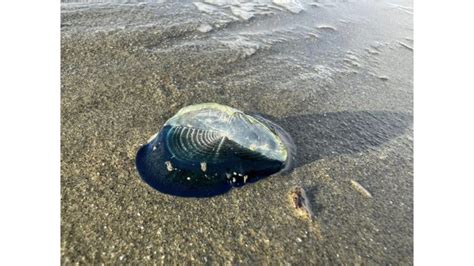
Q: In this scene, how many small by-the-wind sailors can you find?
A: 1